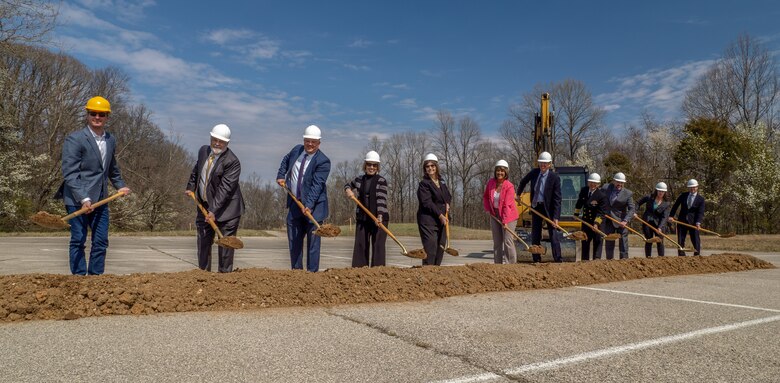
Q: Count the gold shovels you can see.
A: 11